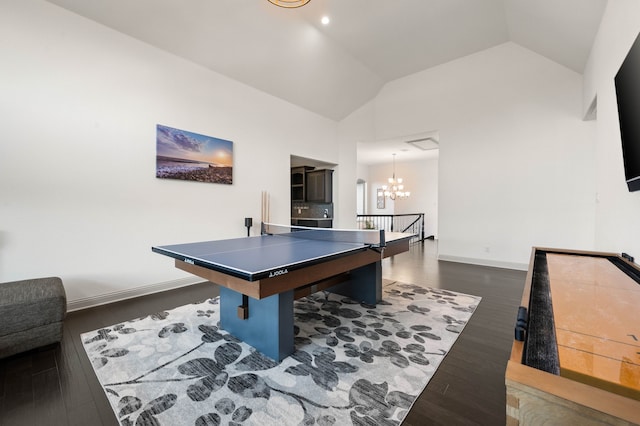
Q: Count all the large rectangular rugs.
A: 1